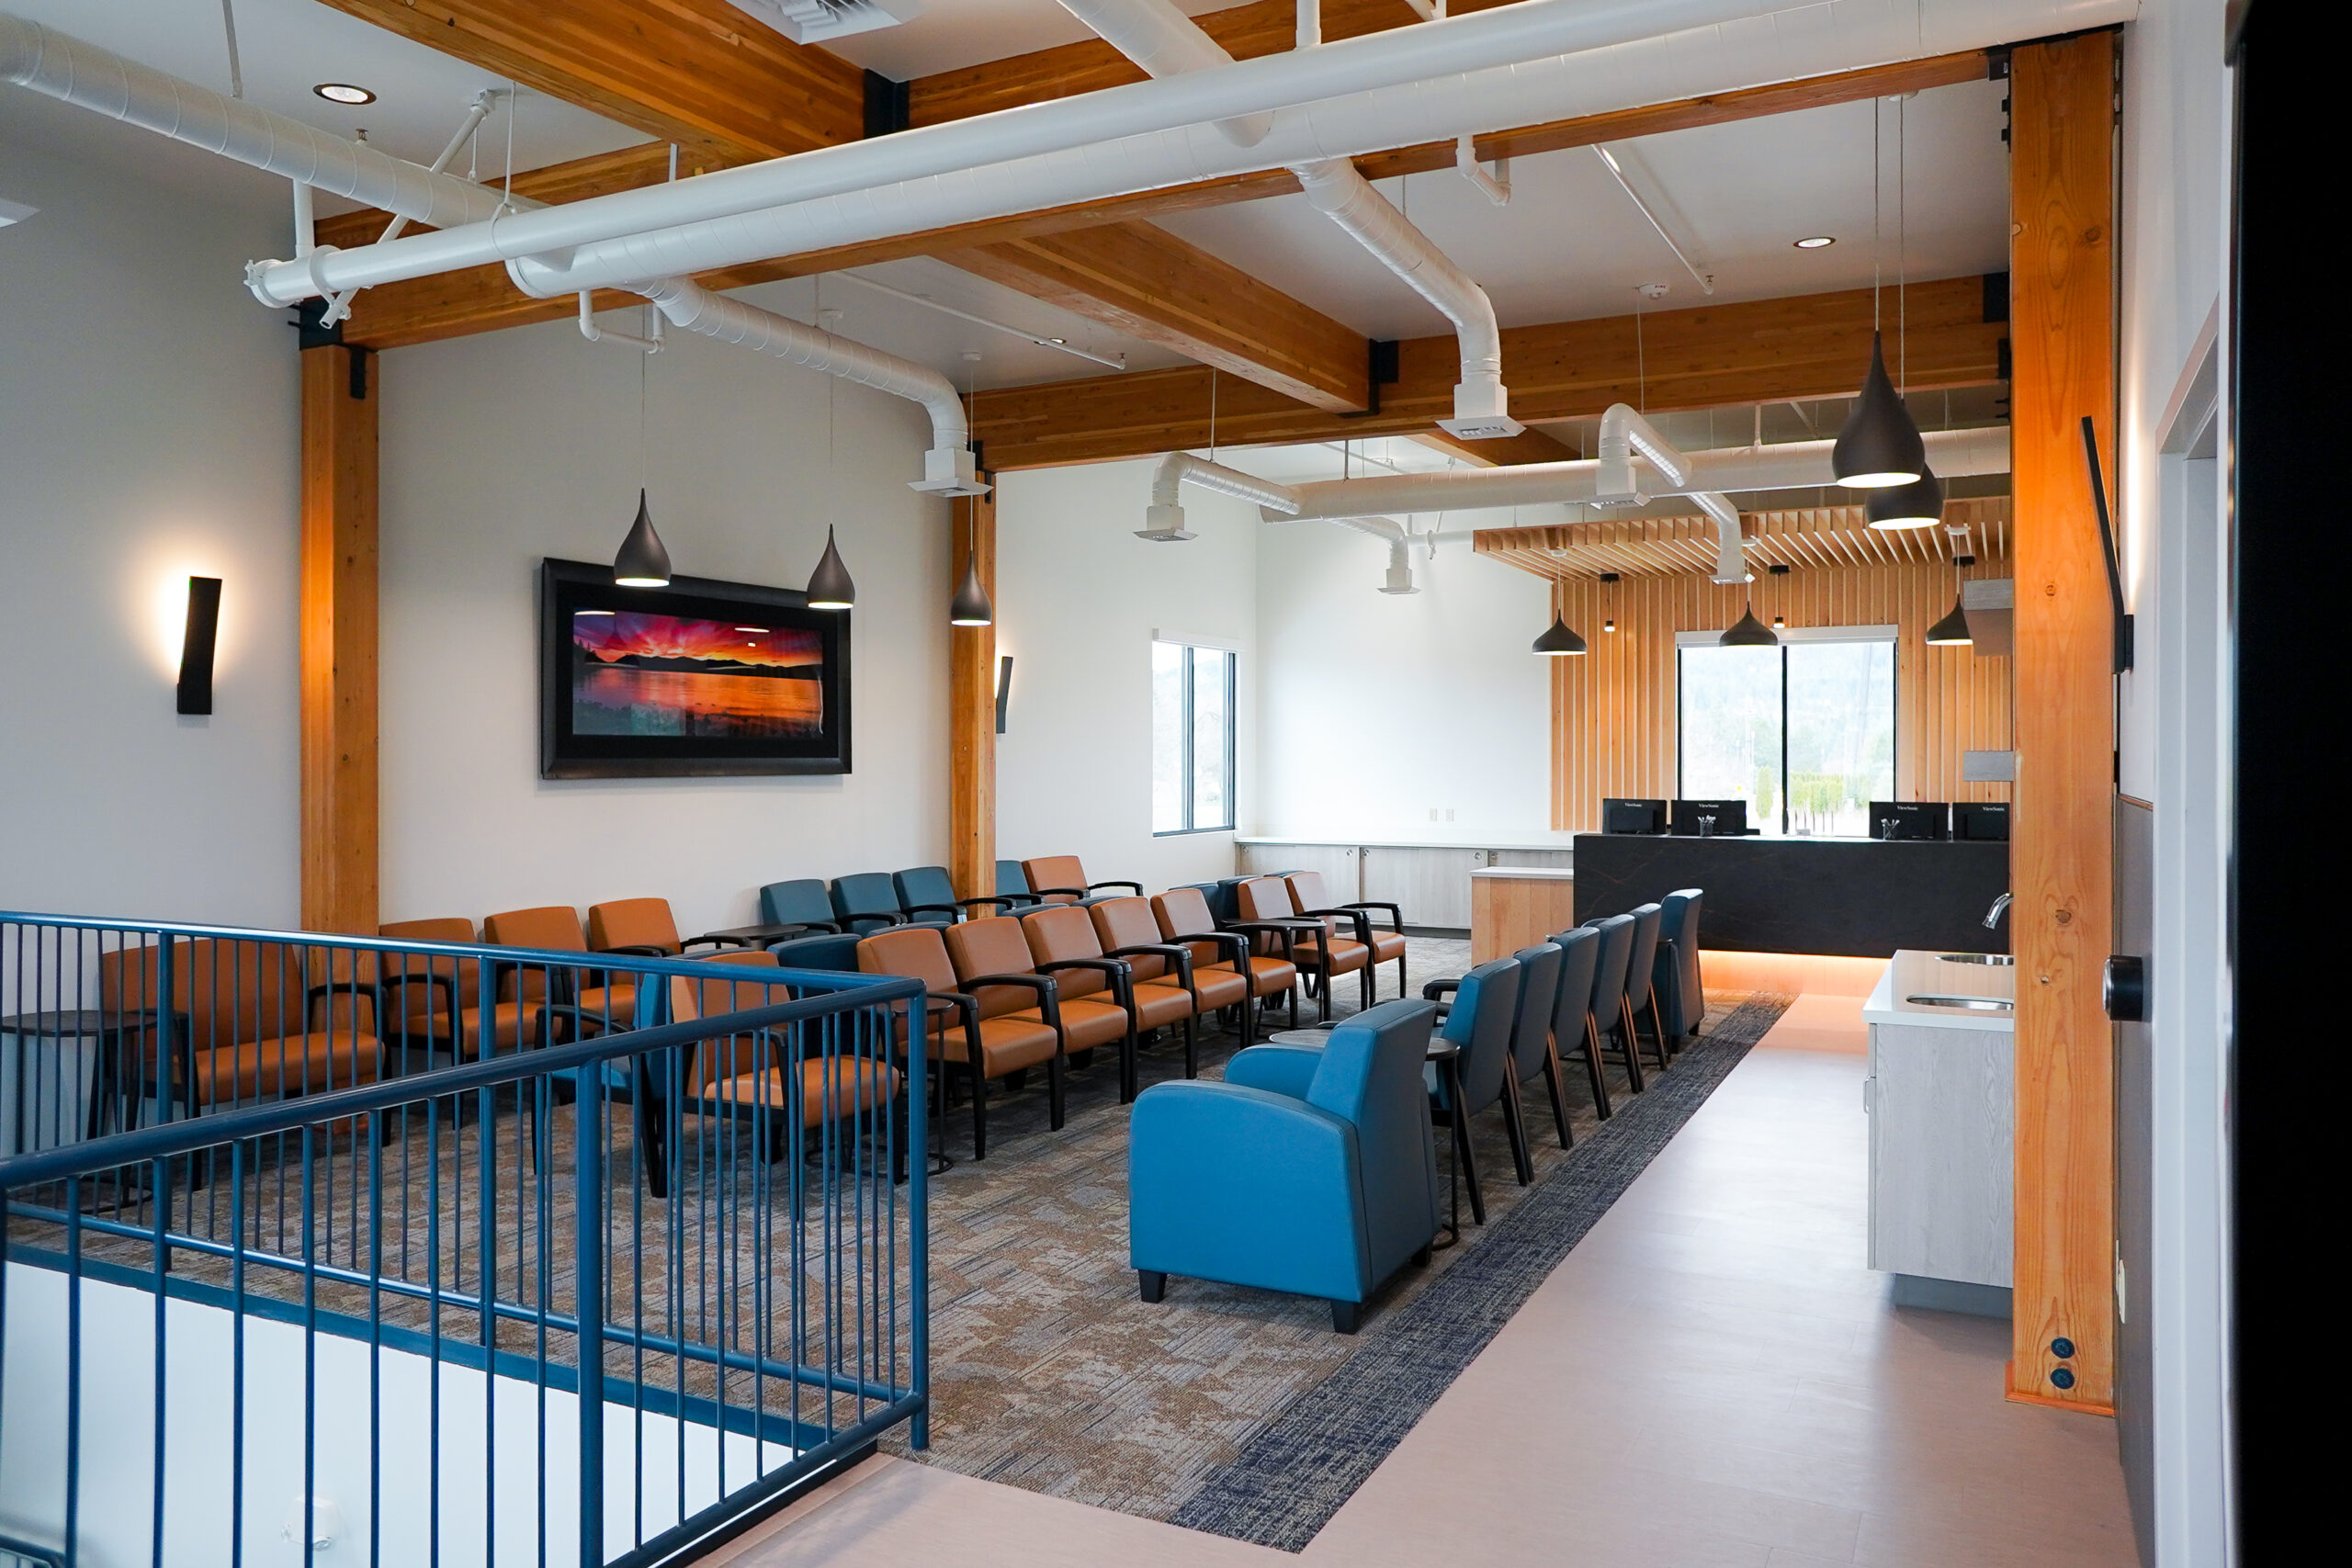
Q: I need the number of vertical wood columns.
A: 3